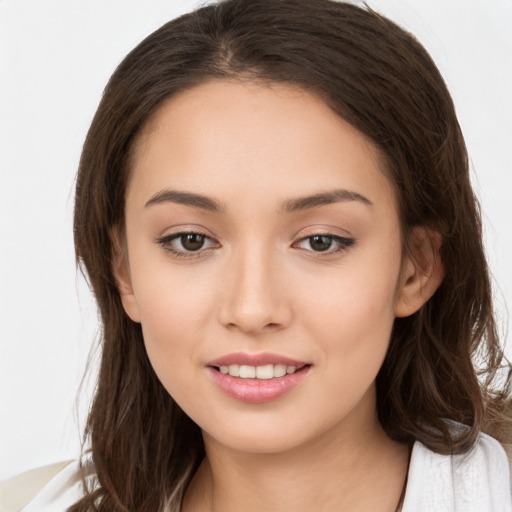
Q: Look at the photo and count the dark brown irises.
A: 2